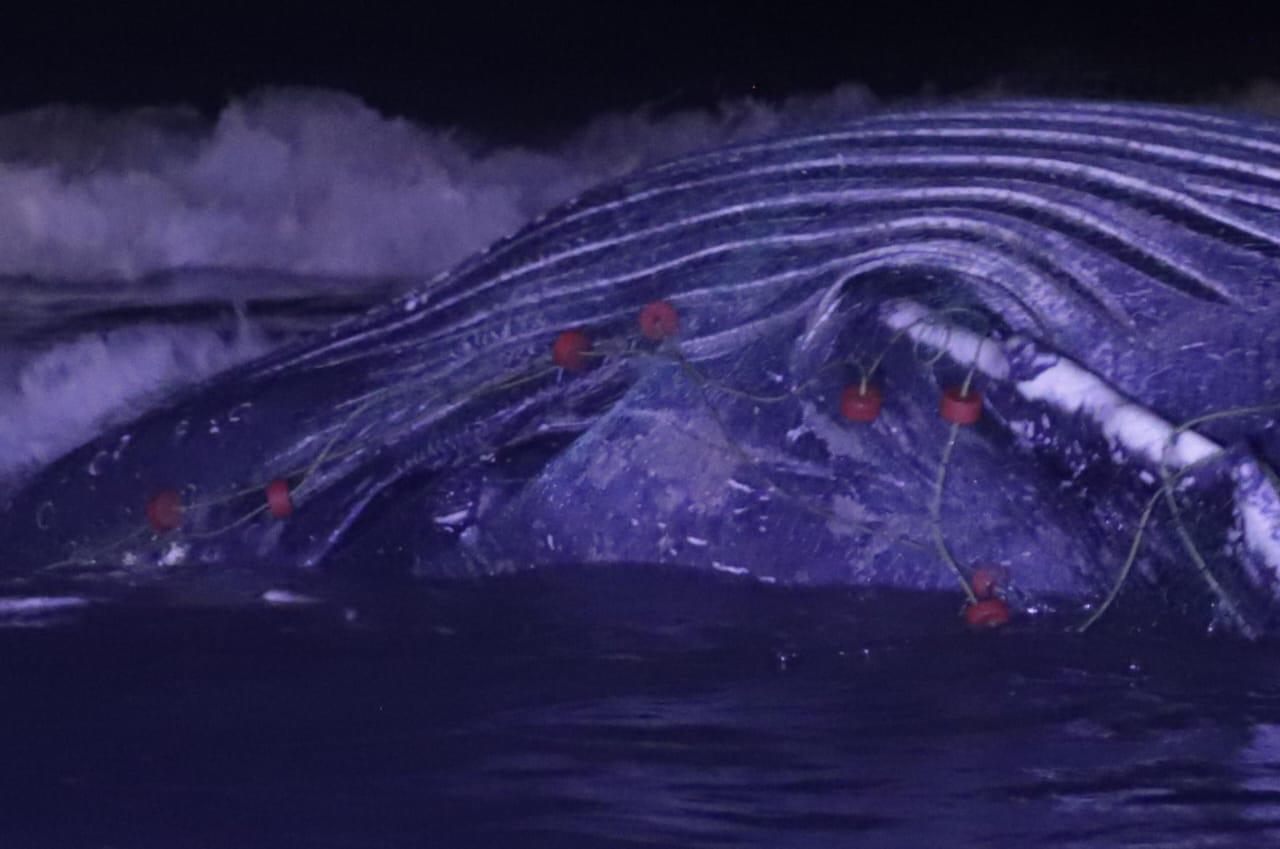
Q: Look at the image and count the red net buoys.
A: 8